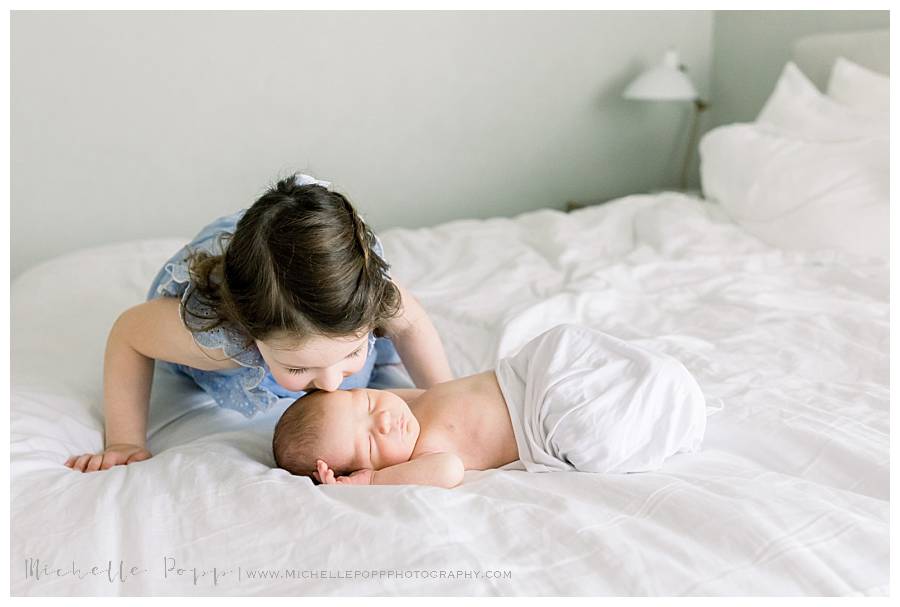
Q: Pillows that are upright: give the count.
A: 2